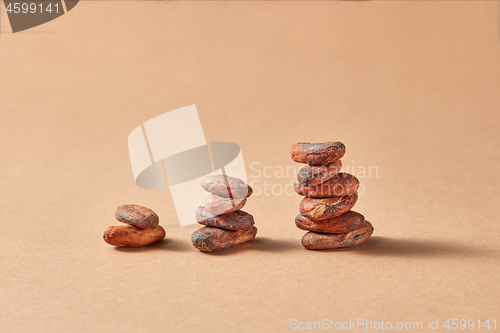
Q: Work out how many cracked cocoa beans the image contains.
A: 12